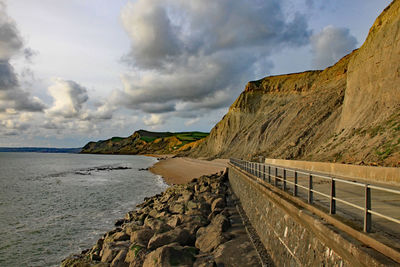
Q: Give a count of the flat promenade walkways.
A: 1